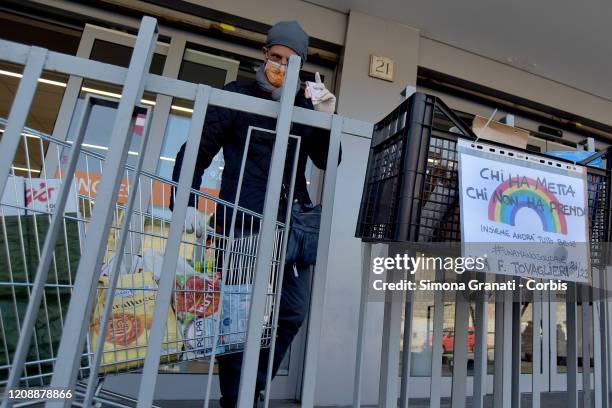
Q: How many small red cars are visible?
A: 1